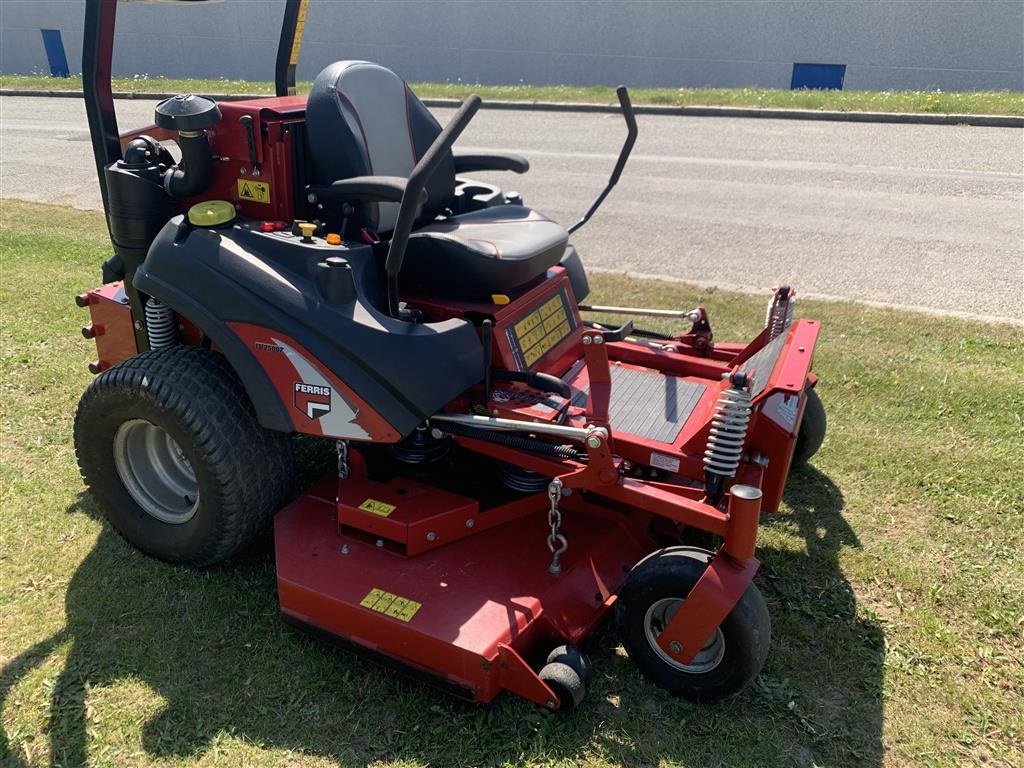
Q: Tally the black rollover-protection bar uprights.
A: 2